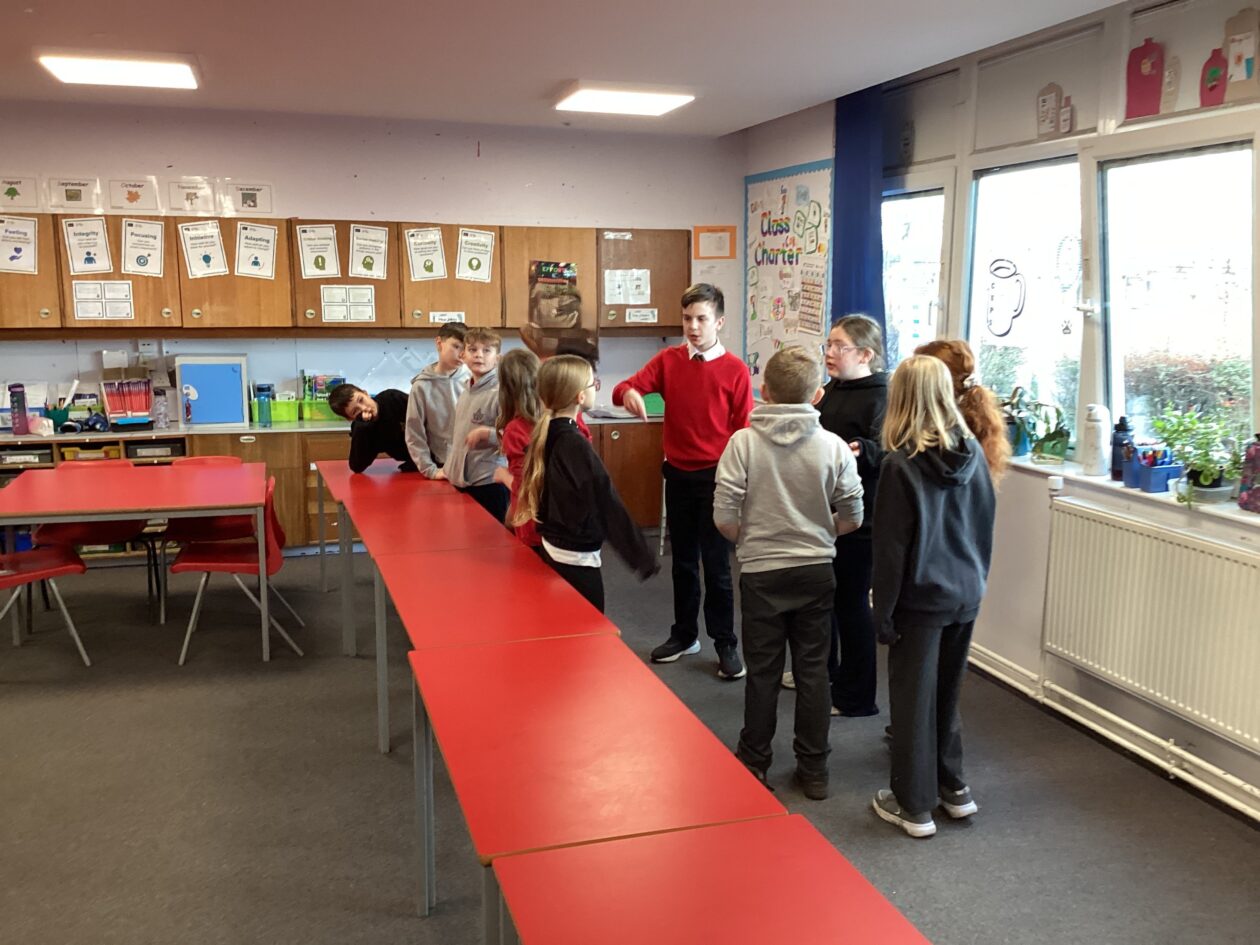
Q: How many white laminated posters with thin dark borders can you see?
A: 9